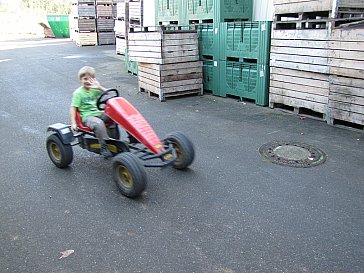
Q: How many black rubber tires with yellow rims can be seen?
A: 3